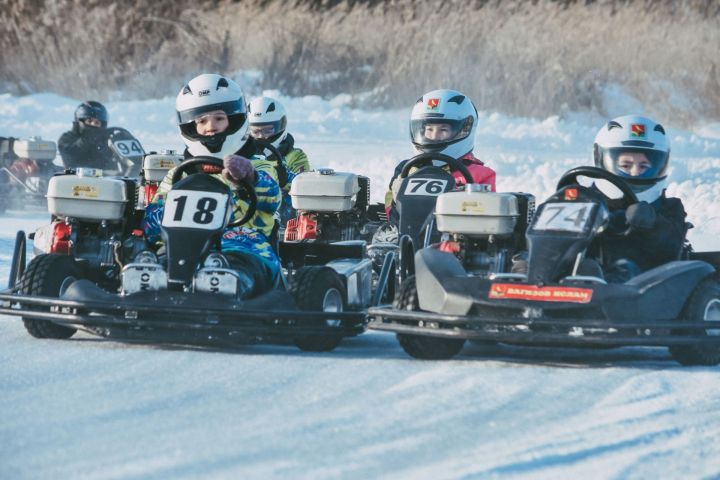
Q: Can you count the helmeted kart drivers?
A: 5